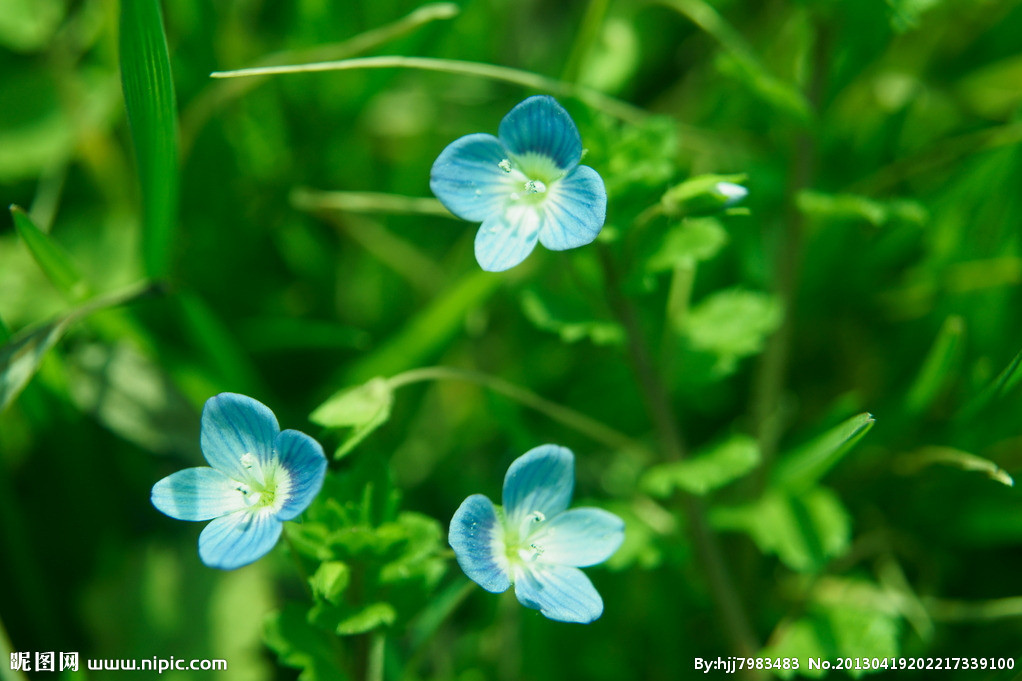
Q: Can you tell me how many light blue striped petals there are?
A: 12